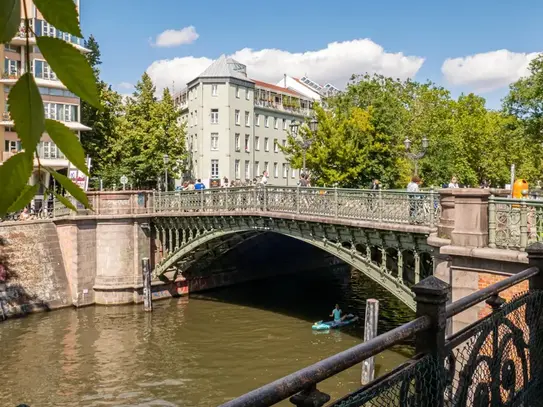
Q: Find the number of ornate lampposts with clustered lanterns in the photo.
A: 2